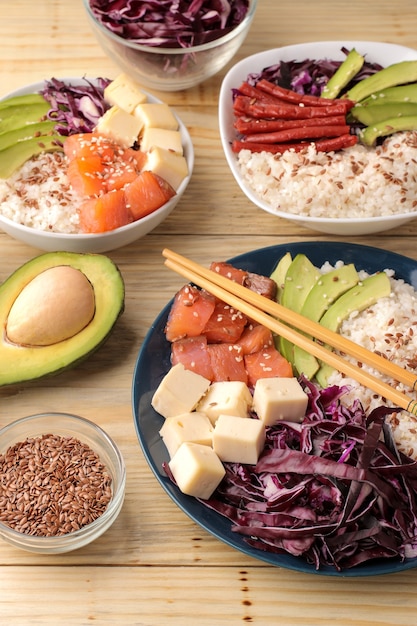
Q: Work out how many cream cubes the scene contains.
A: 11